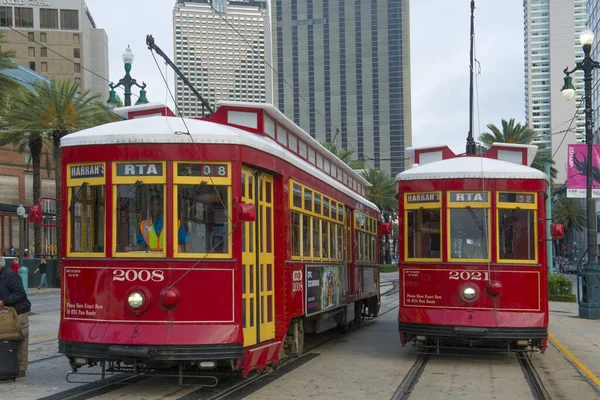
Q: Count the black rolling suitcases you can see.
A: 1